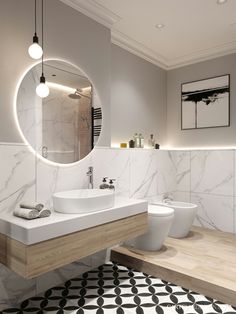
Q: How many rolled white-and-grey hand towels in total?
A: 3